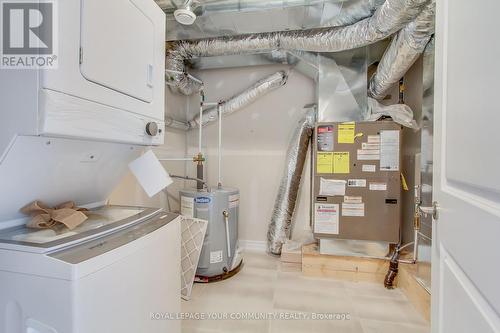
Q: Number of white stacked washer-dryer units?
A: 1